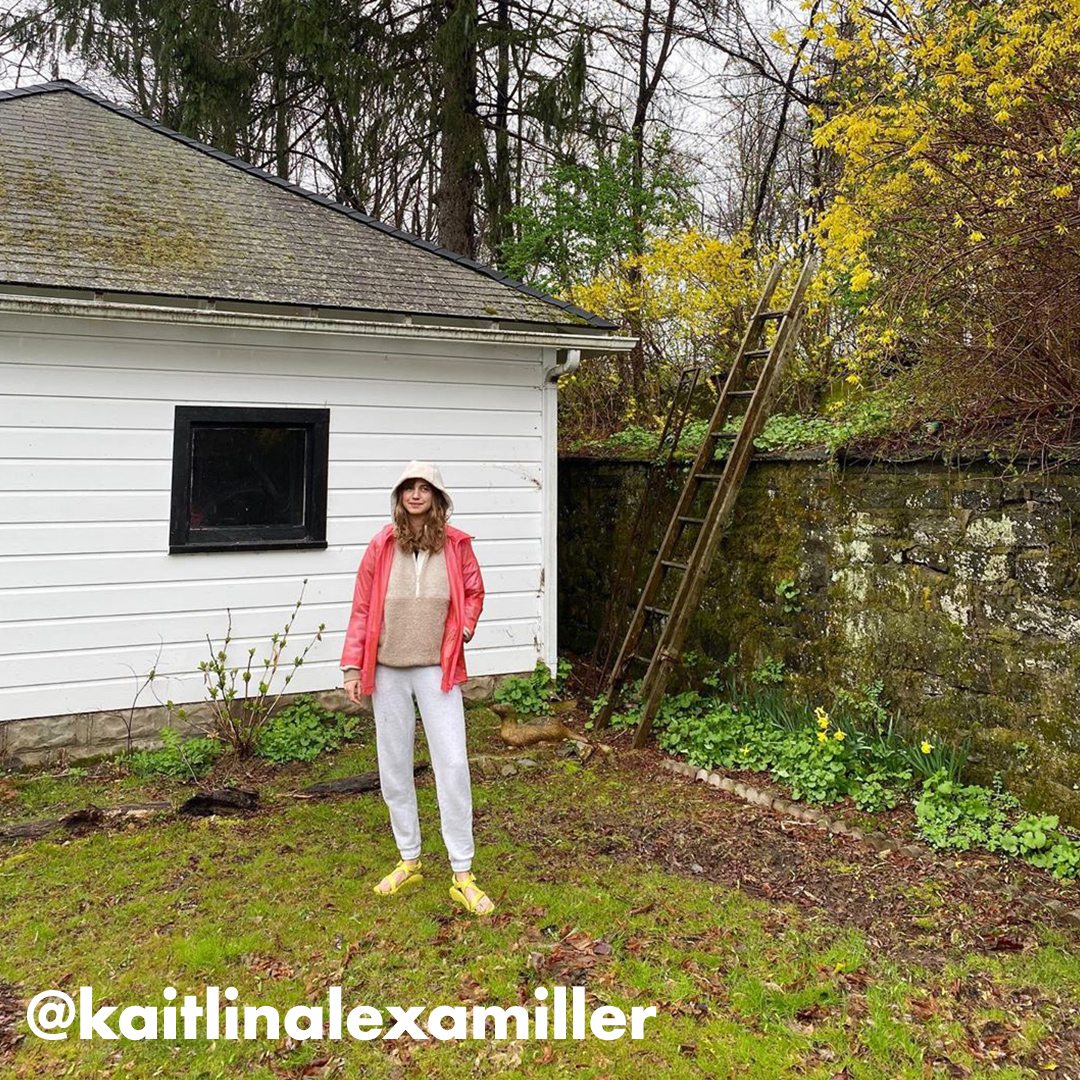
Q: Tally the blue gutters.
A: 0